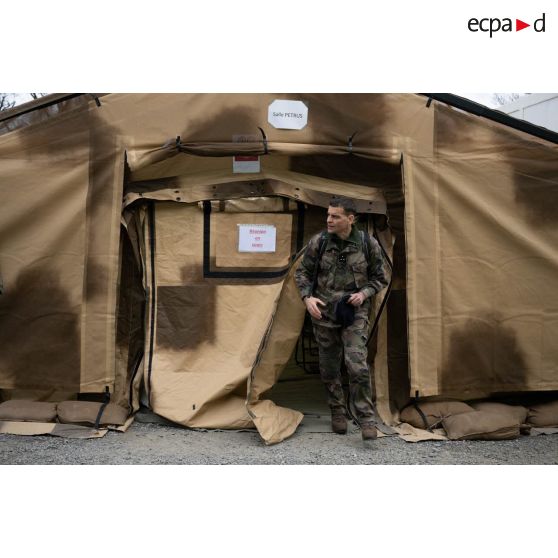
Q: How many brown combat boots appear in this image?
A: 2